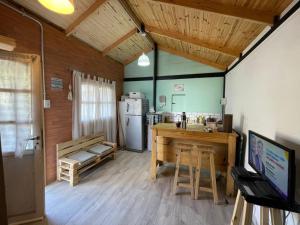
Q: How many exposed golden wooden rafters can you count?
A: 6